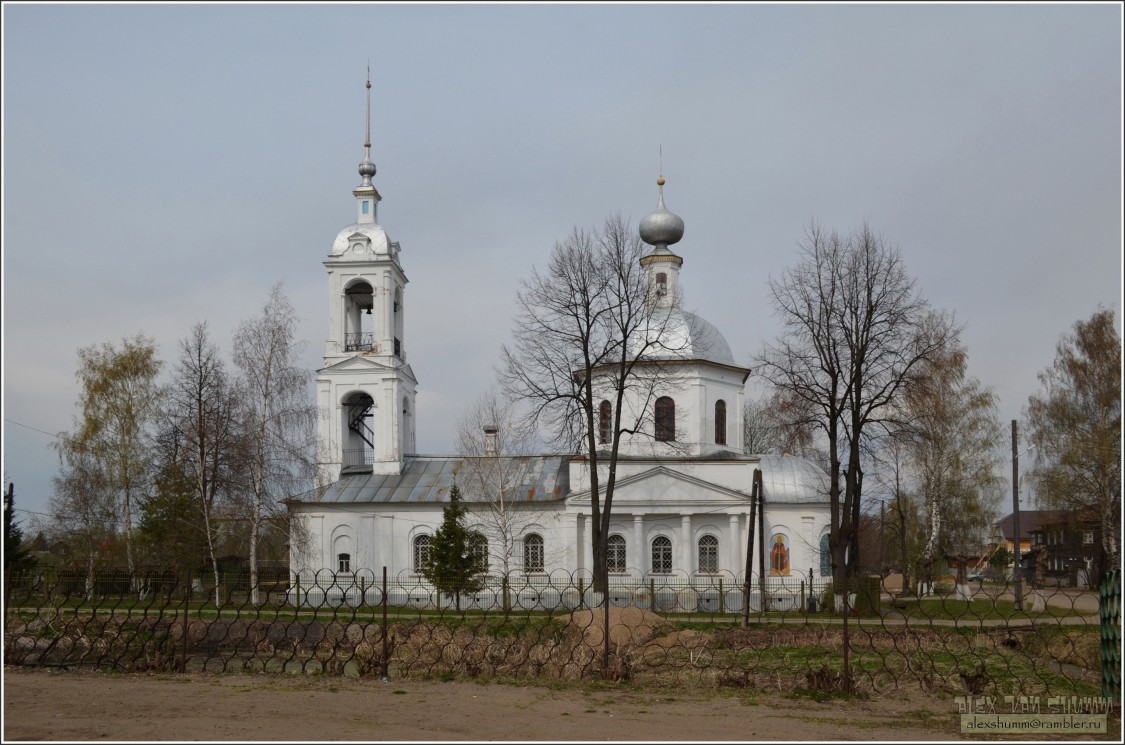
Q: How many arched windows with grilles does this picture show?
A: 6